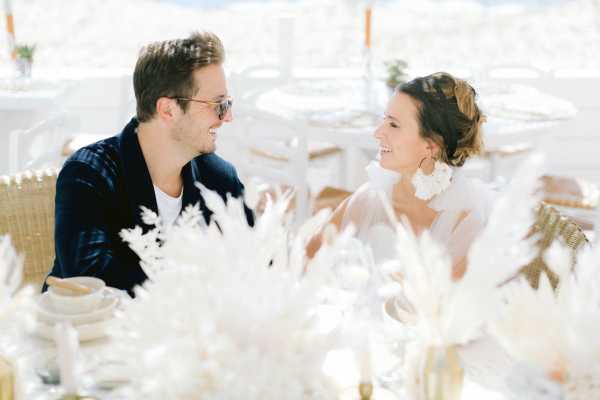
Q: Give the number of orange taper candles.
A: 2